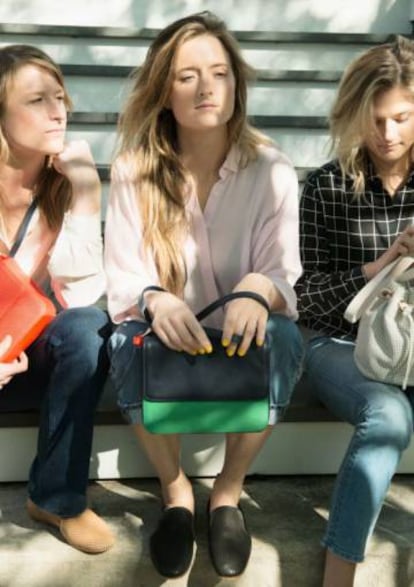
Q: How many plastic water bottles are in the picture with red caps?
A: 0